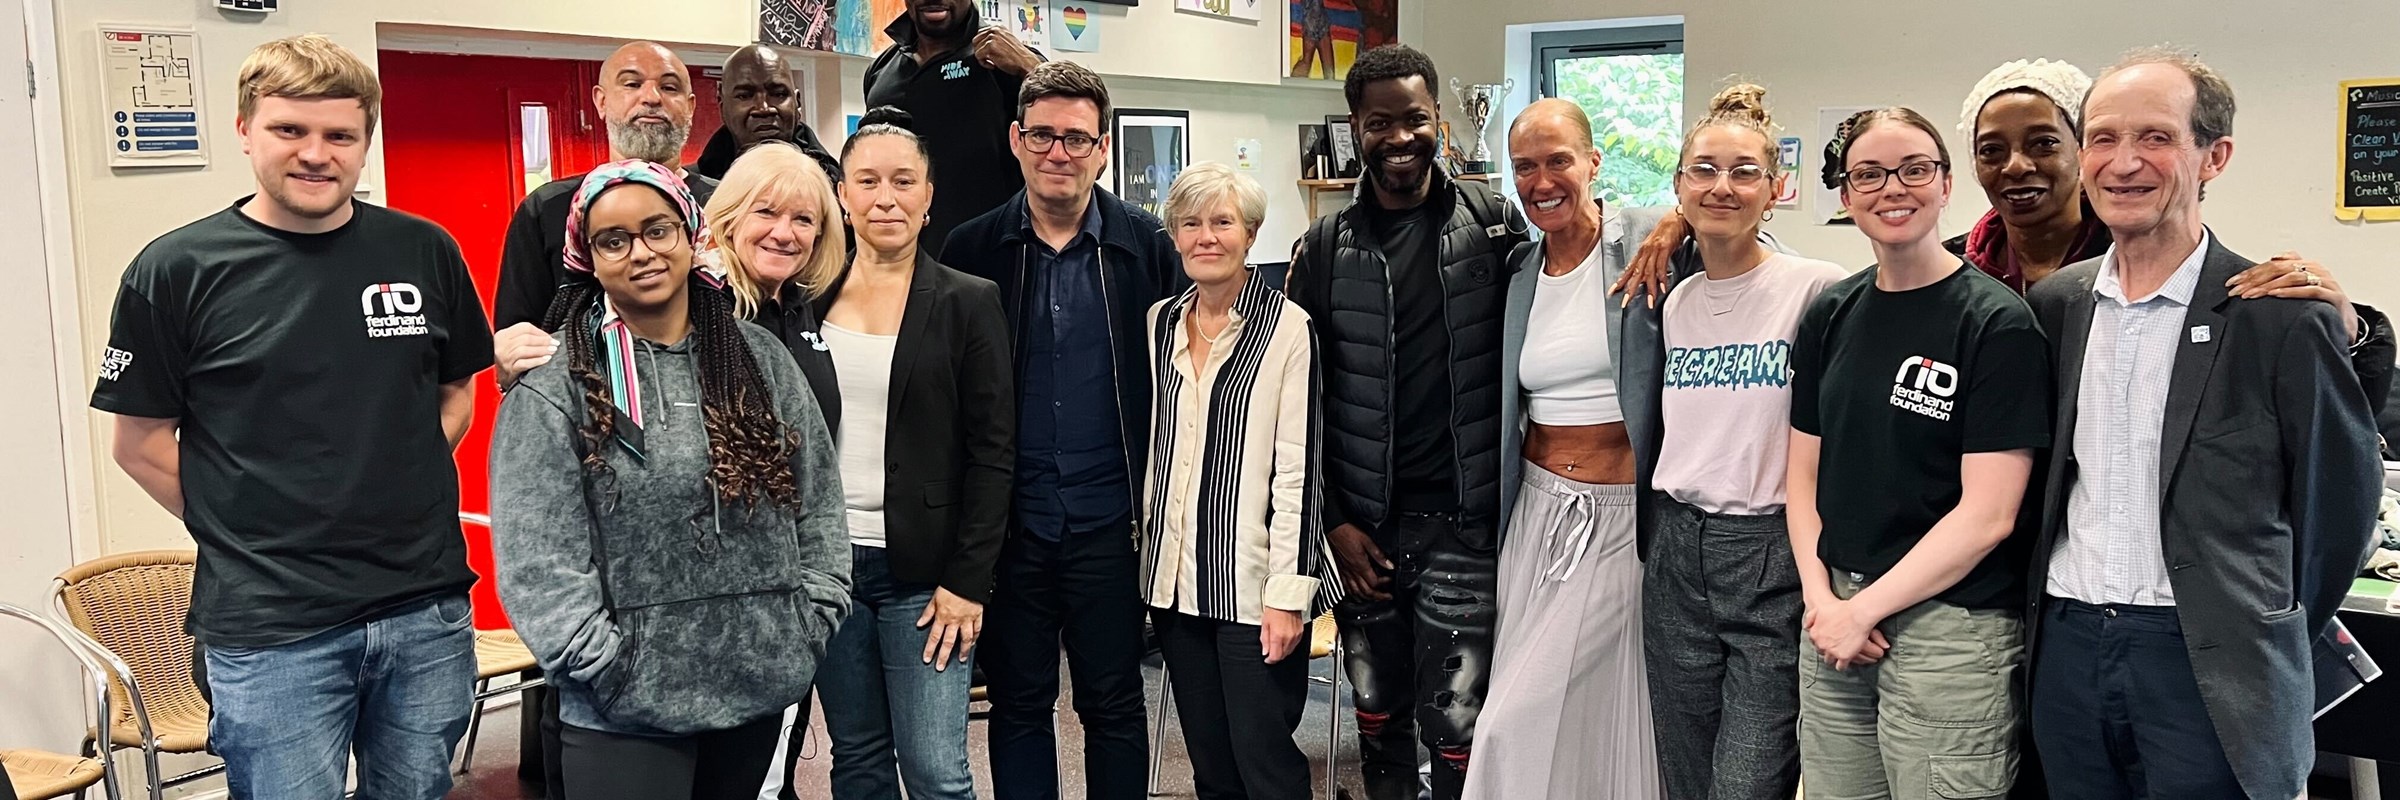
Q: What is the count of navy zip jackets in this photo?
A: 1